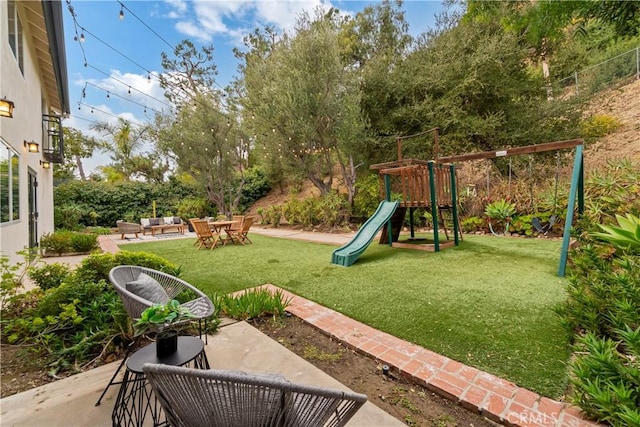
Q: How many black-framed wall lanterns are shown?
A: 3